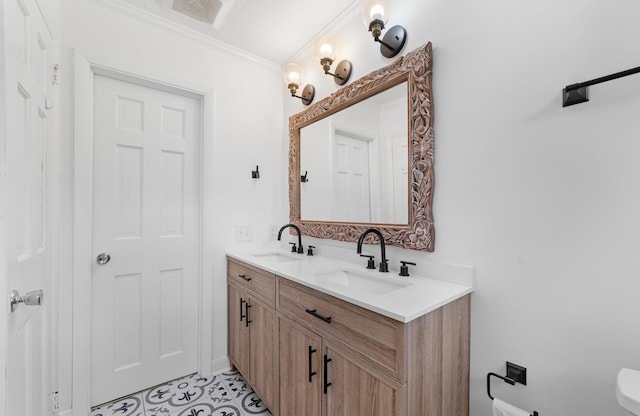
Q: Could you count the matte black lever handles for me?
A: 4